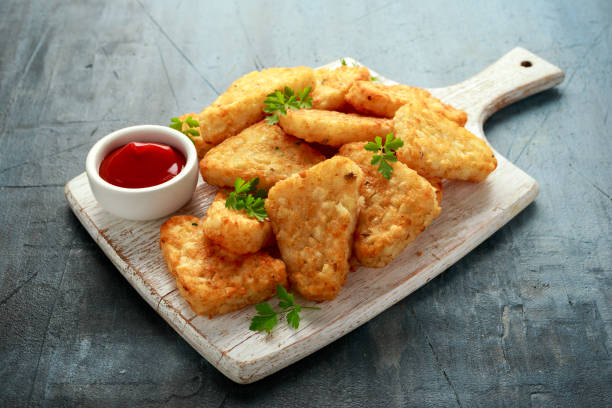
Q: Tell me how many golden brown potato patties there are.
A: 11